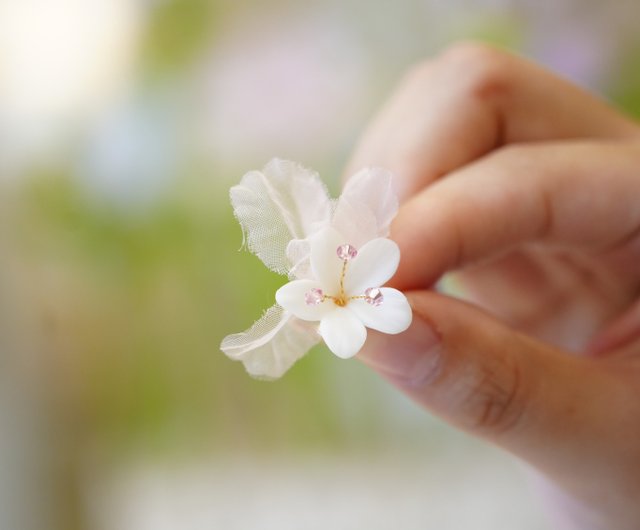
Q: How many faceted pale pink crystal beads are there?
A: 3